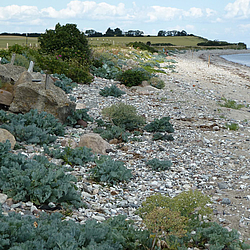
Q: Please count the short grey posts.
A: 3